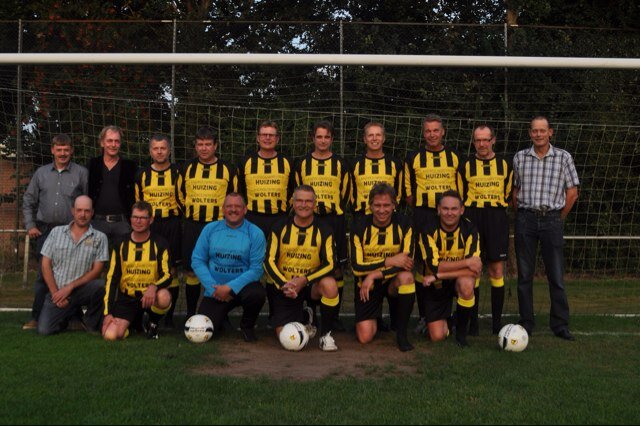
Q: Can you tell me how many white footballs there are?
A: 3